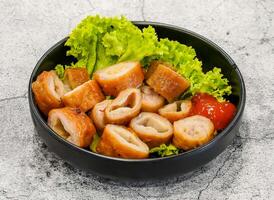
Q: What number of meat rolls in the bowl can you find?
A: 13